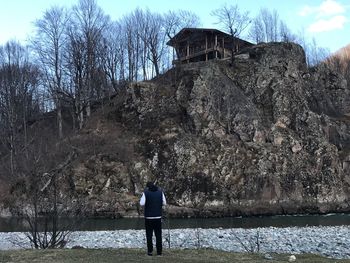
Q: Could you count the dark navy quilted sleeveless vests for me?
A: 1